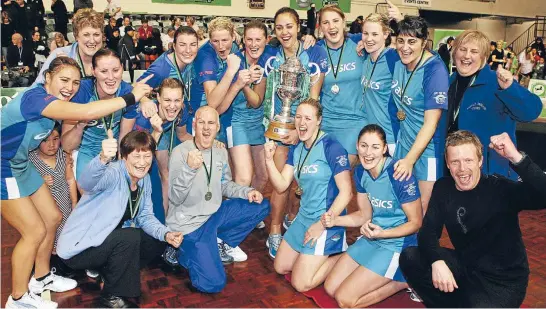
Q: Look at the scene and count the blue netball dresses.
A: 12